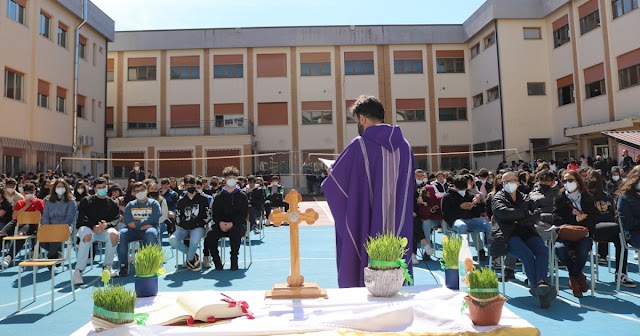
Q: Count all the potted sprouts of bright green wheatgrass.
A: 5